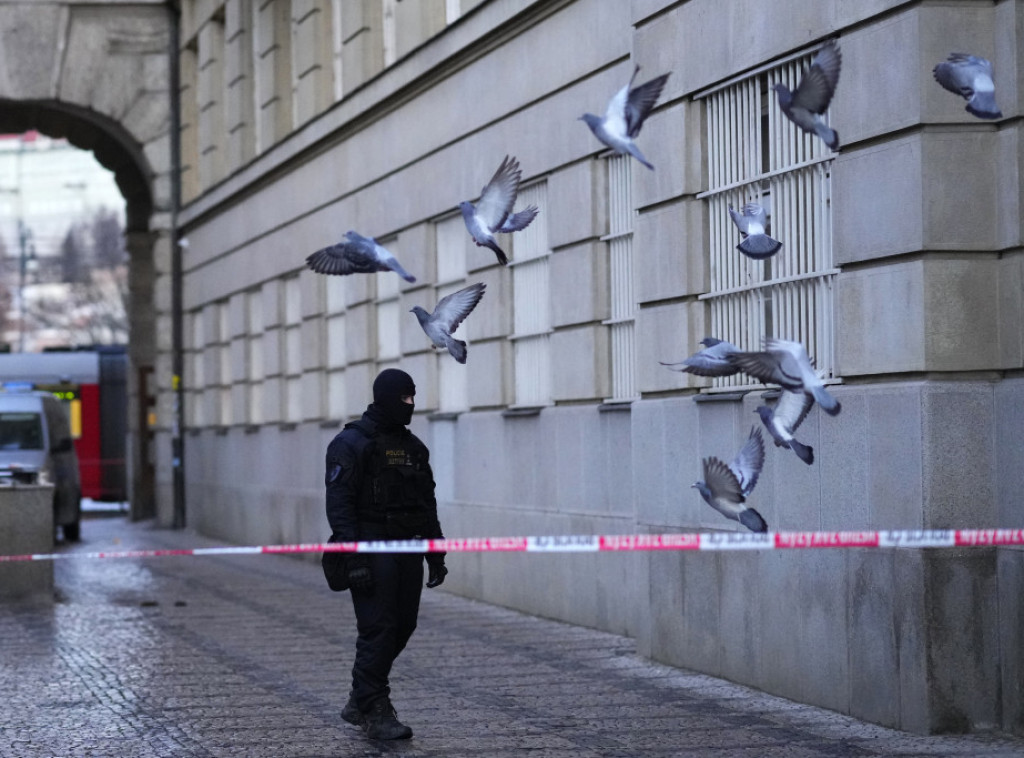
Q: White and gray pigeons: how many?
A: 11